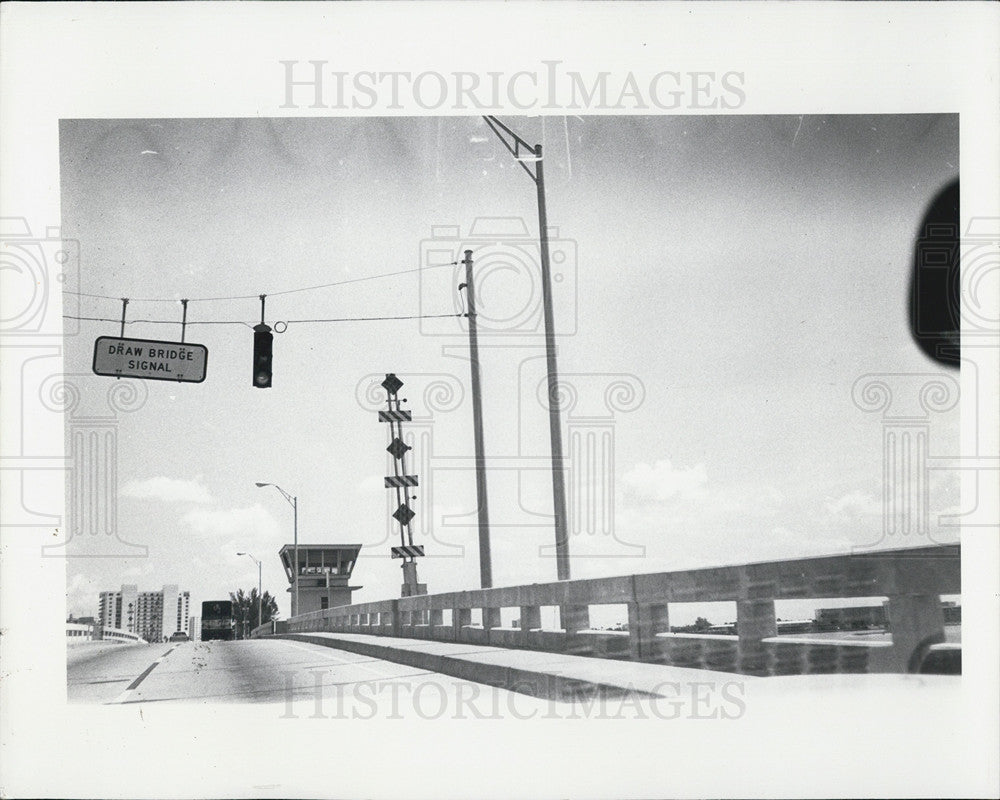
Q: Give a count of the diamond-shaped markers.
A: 3